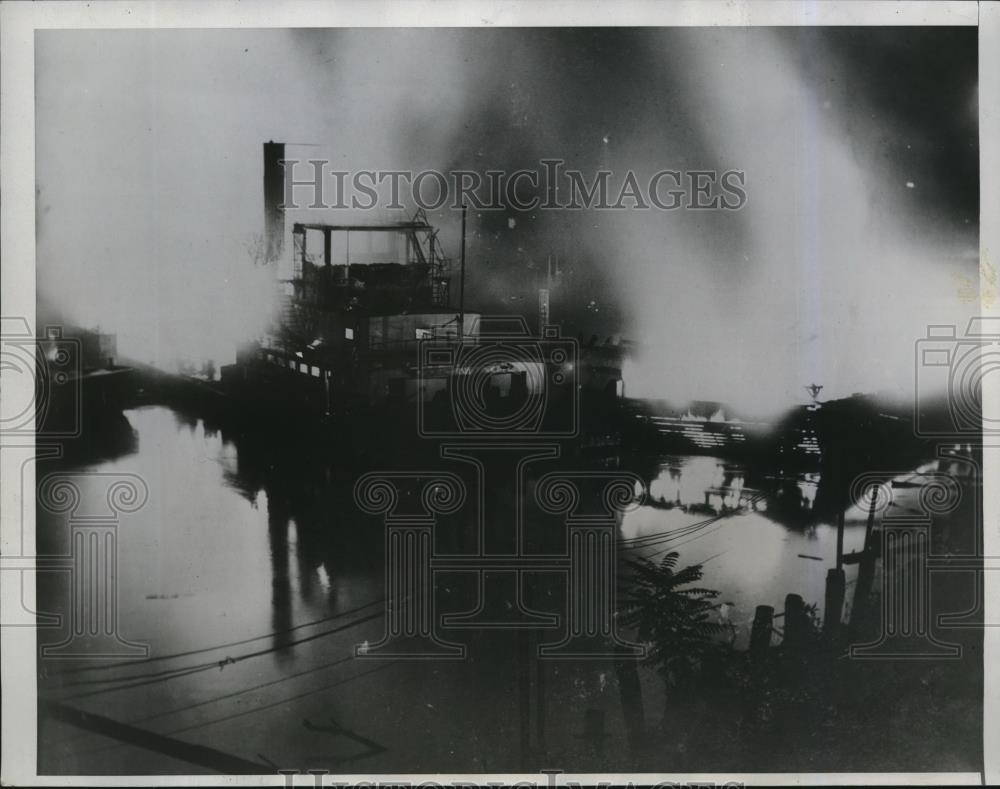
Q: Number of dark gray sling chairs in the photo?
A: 0